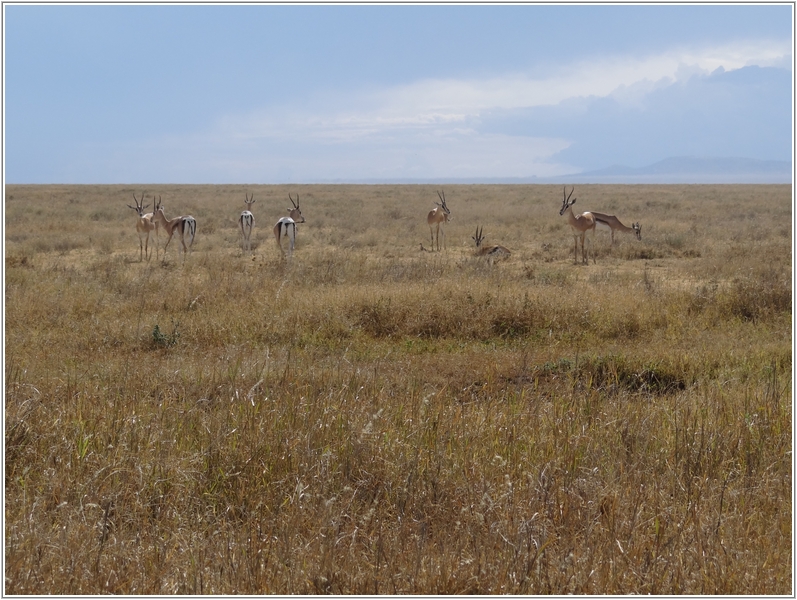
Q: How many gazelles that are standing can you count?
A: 7